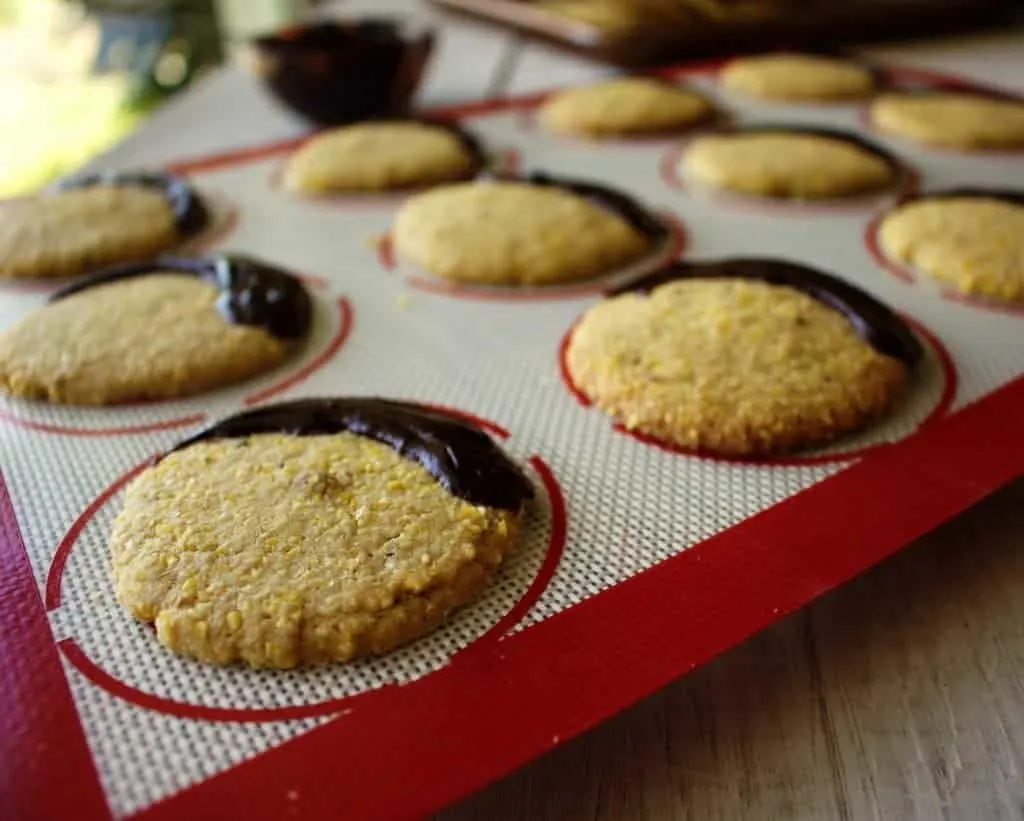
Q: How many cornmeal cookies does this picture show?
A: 11